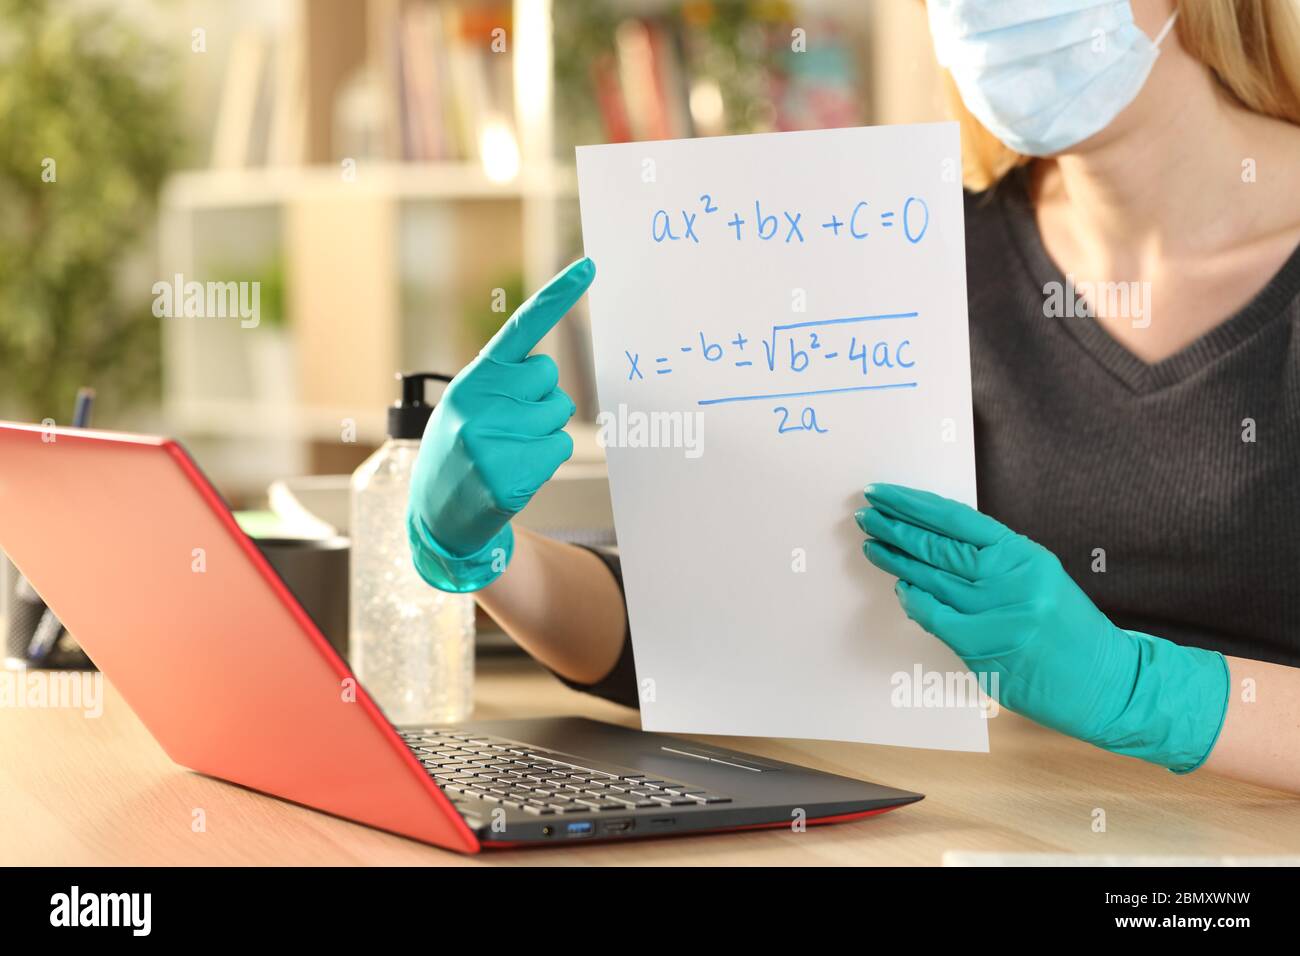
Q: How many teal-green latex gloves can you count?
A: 2